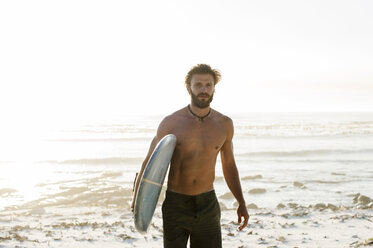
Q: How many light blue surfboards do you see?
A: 1